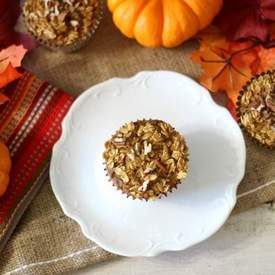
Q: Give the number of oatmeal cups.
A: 3